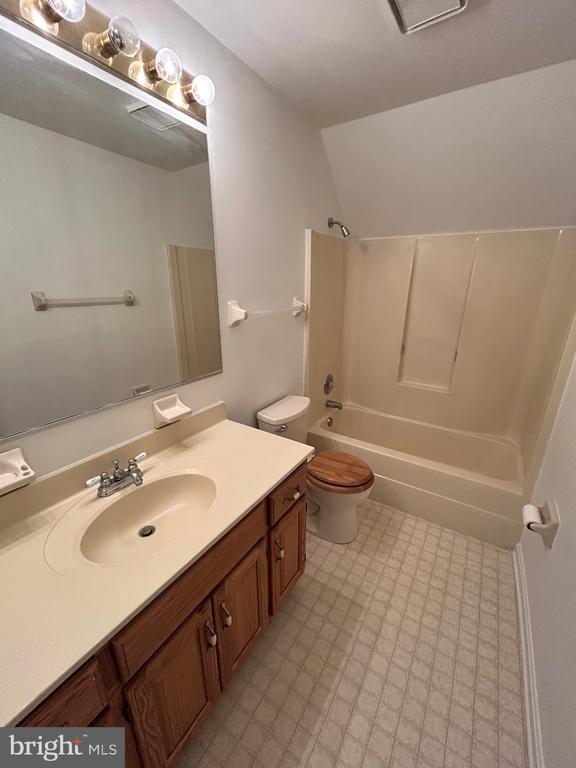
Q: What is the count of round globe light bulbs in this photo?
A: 4